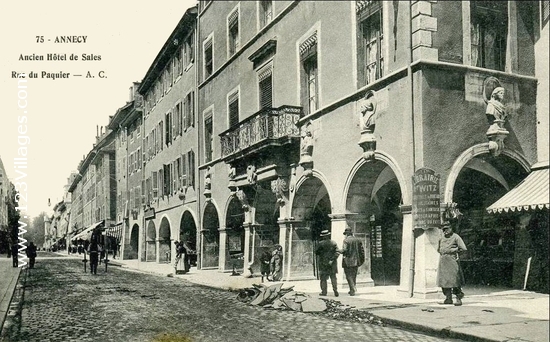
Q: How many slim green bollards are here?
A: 0